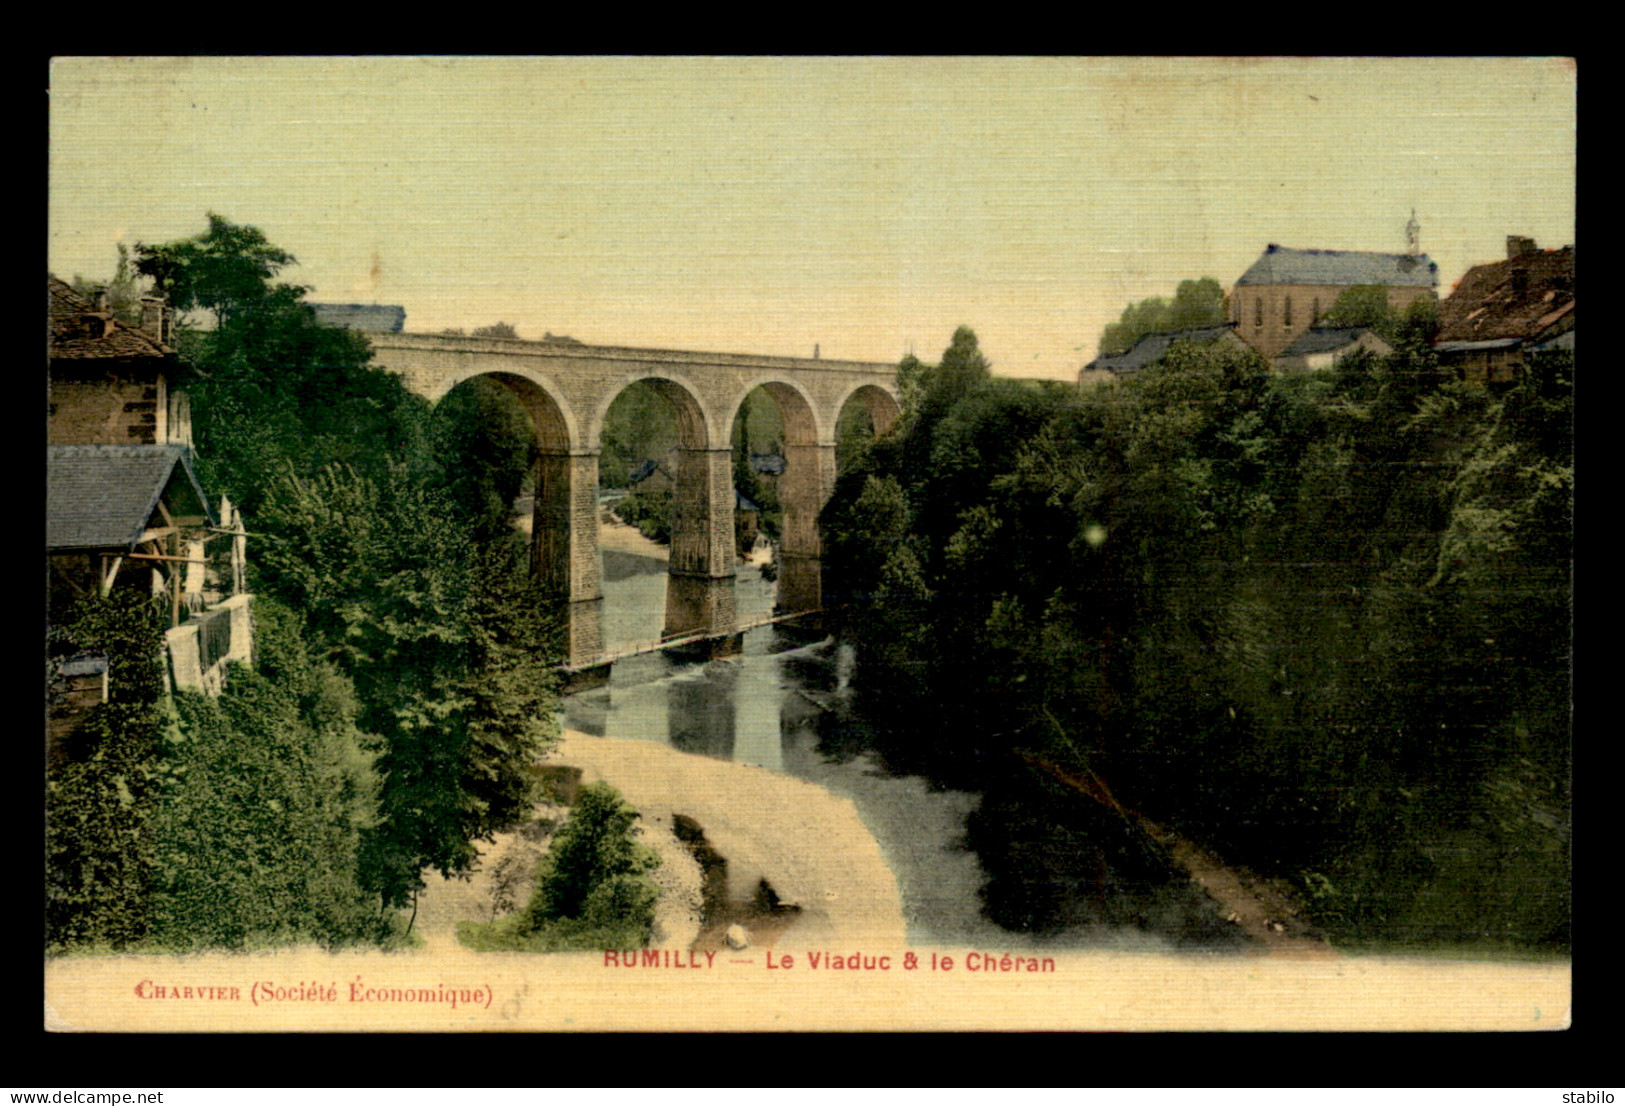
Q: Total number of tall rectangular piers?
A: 3